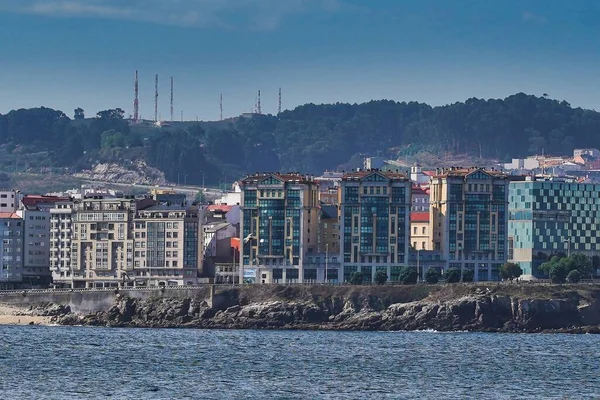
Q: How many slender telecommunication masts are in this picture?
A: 6